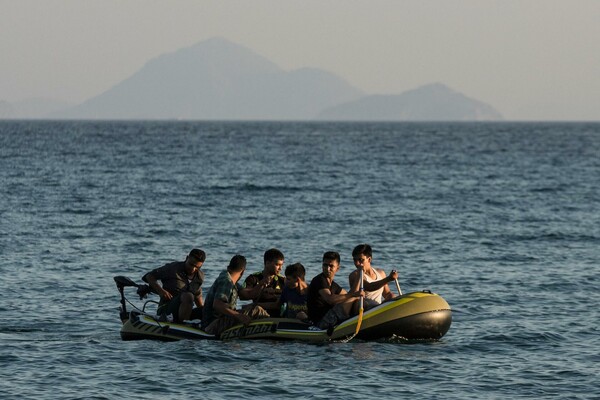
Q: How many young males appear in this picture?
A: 6